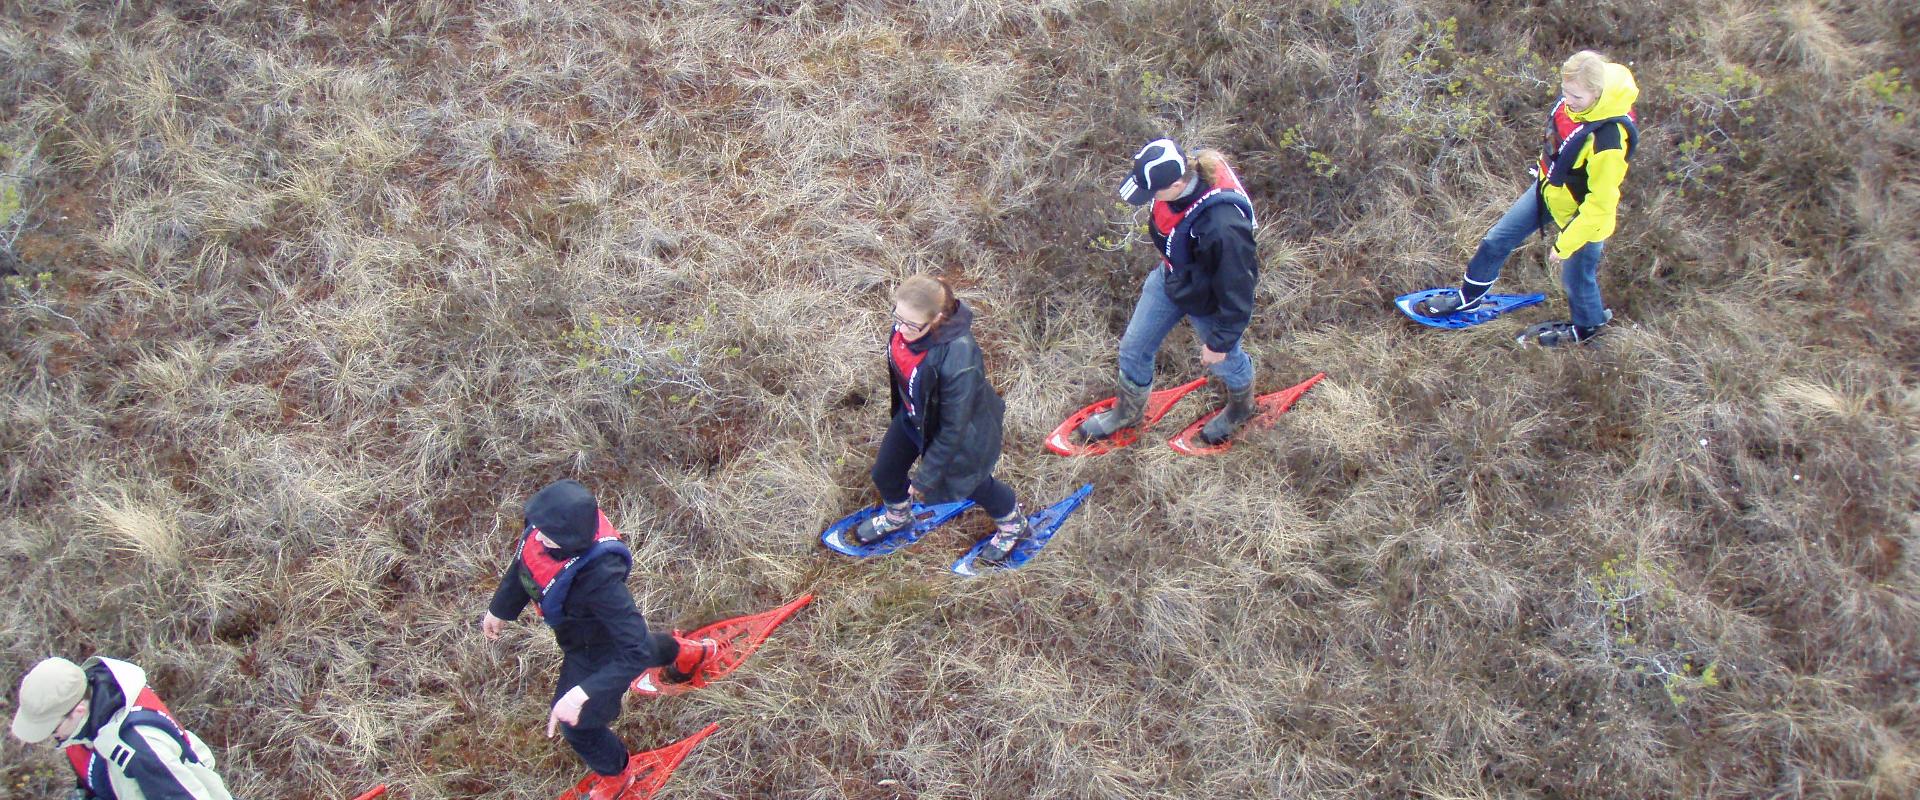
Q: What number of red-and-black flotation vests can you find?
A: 5